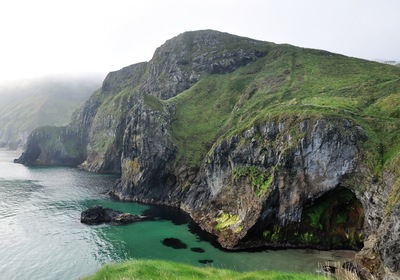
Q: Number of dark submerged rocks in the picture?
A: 3